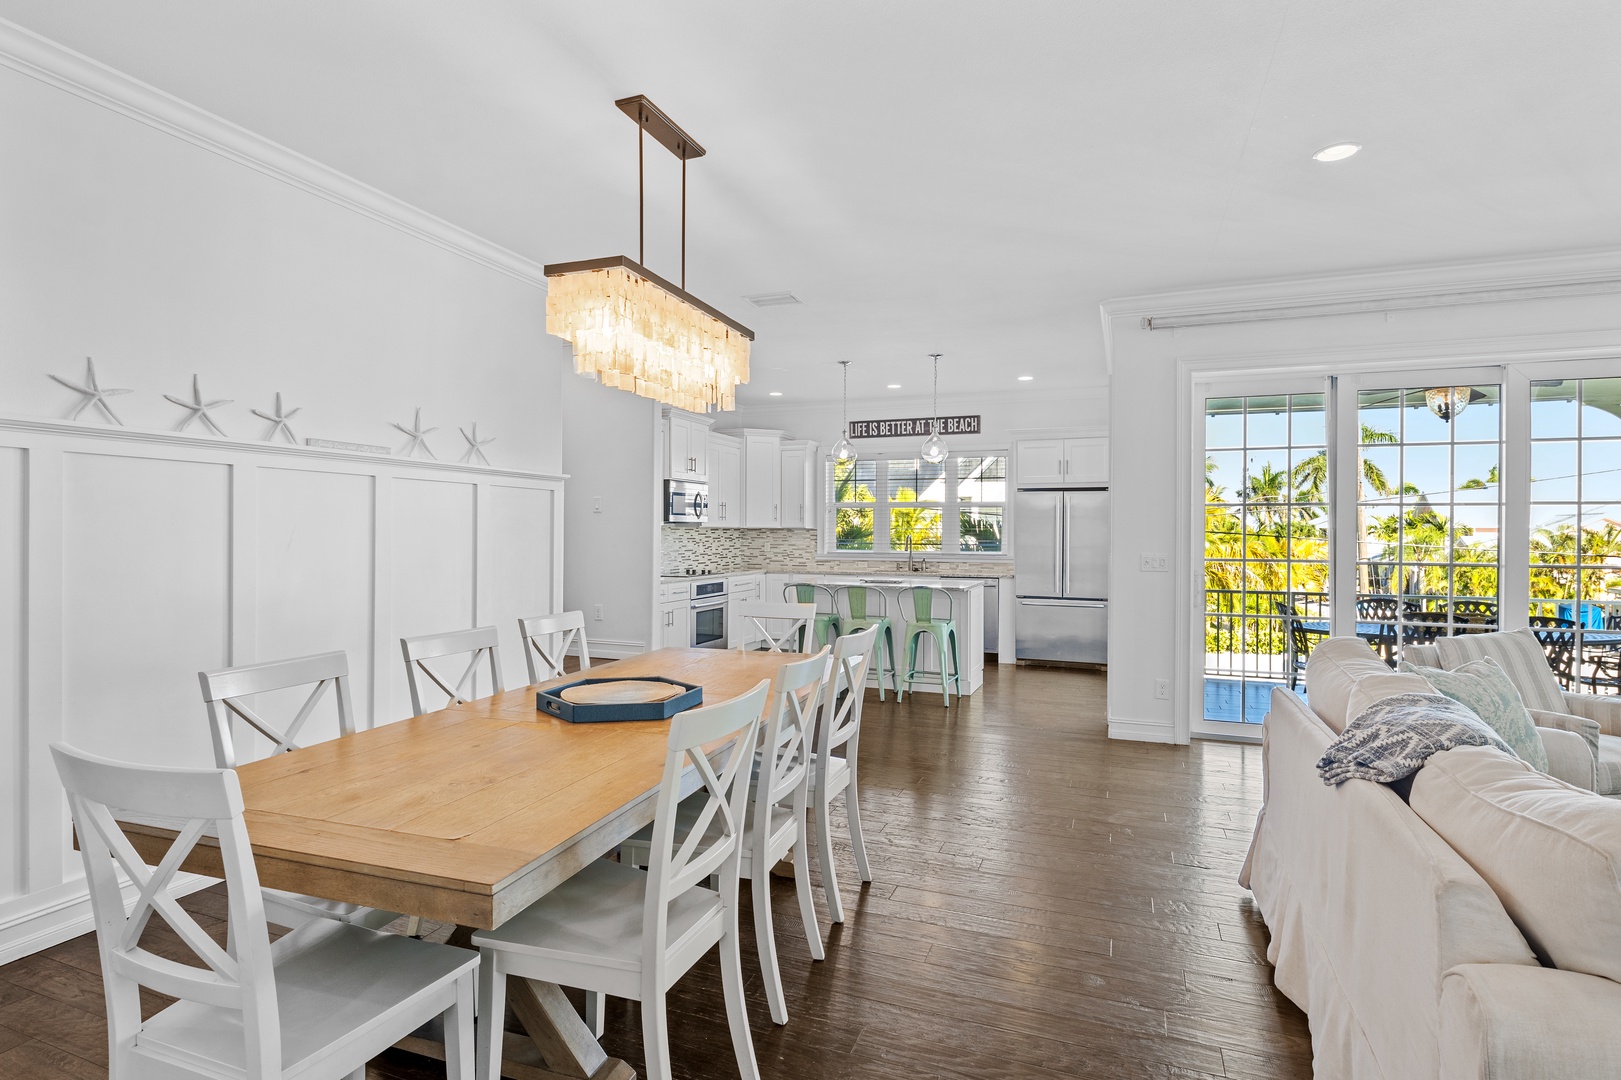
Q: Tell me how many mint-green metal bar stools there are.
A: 3